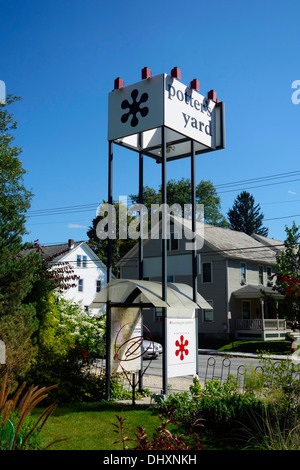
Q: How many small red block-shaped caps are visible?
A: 5